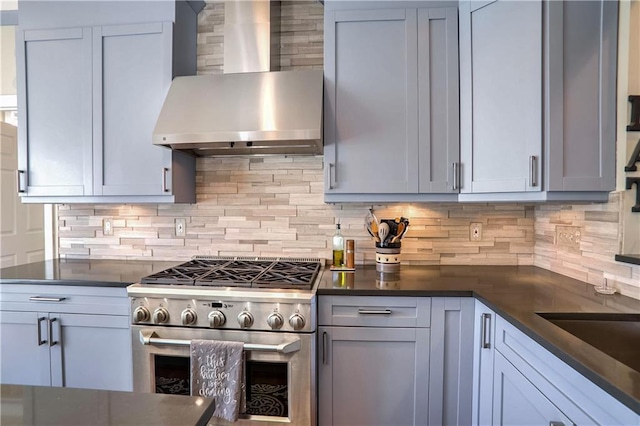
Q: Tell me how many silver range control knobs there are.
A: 7